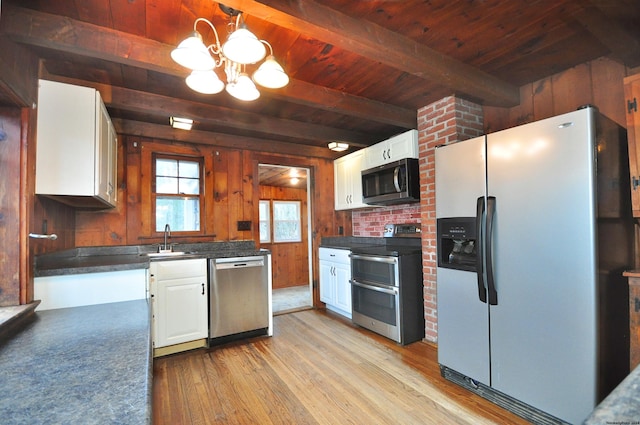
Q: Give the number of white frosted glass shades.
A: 5